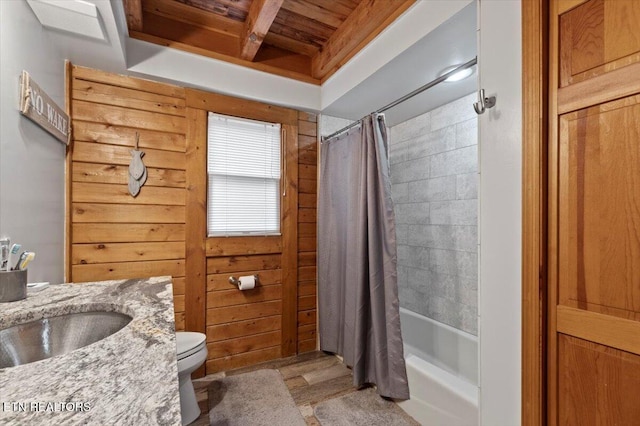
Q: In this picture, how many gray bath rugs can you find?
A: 2